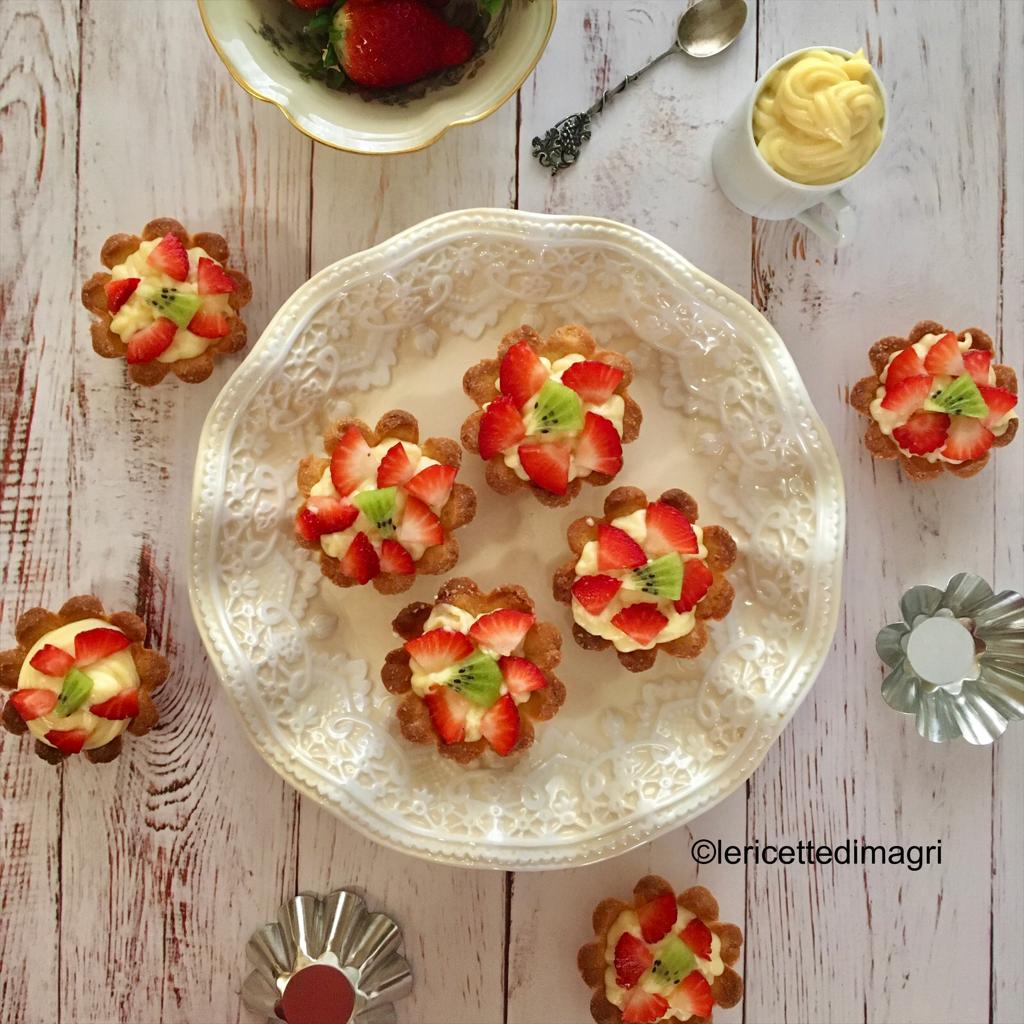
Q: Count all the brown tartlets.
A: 8